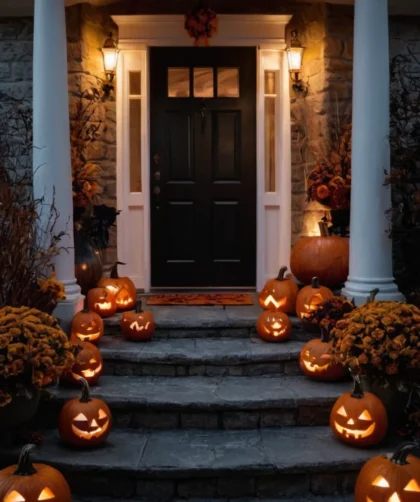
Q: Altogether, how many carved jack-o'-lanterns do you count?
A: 13